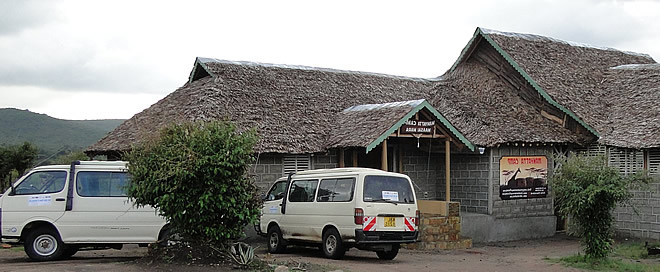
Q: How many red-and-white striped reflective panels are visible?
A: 2